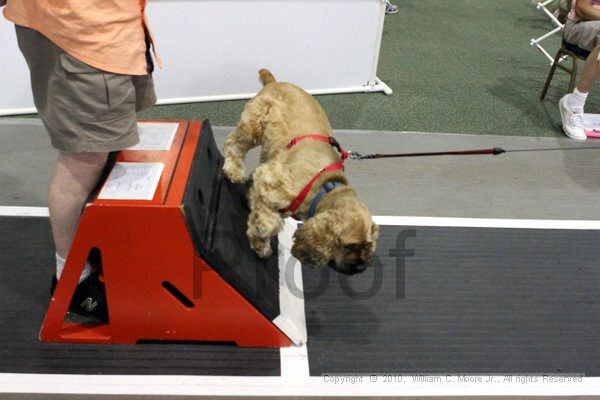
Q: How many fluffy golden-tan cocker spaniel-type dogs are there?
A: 1